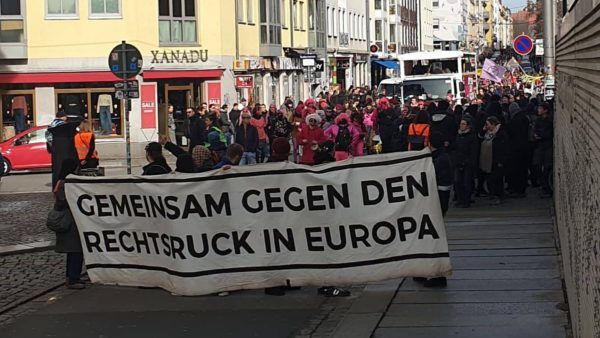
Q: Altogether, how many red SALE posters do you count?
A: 2